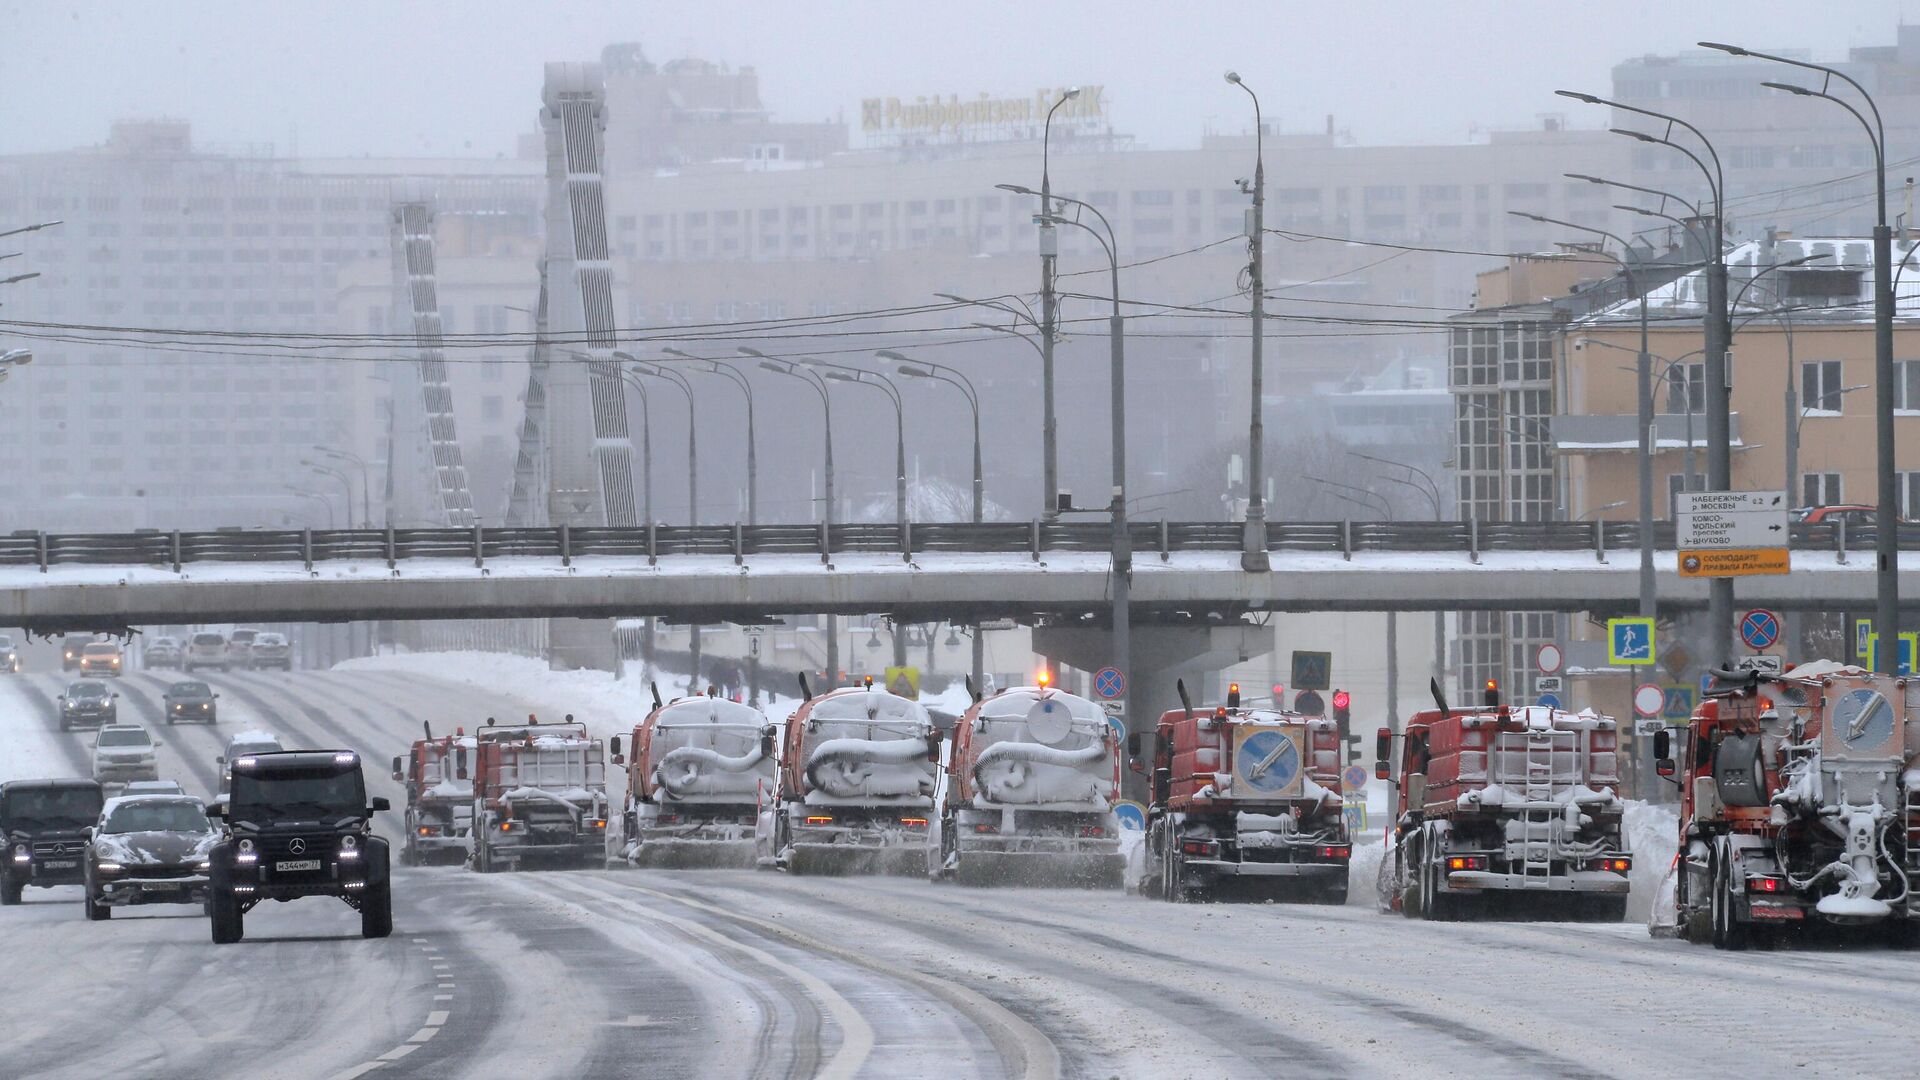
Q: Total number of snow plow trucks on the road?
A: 8